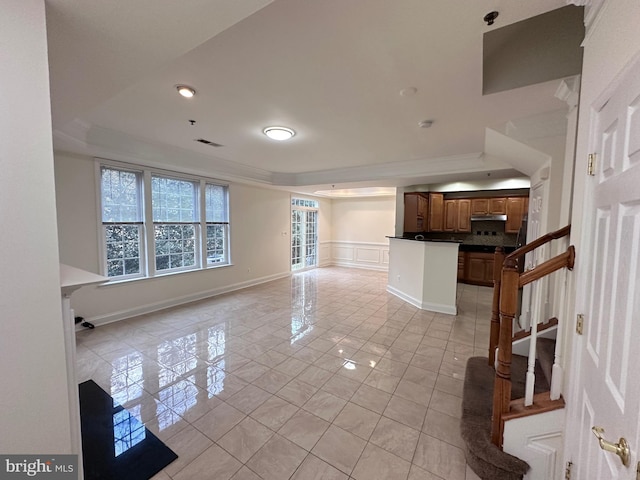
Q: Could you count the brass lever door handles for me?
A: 1